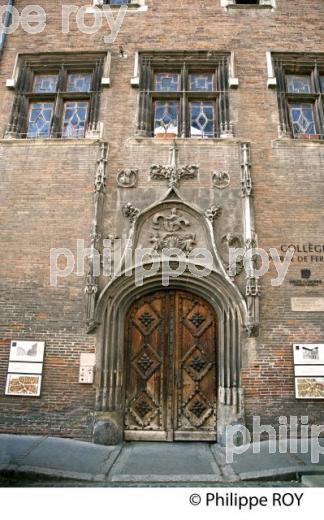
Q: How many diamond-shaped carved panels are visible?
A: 6